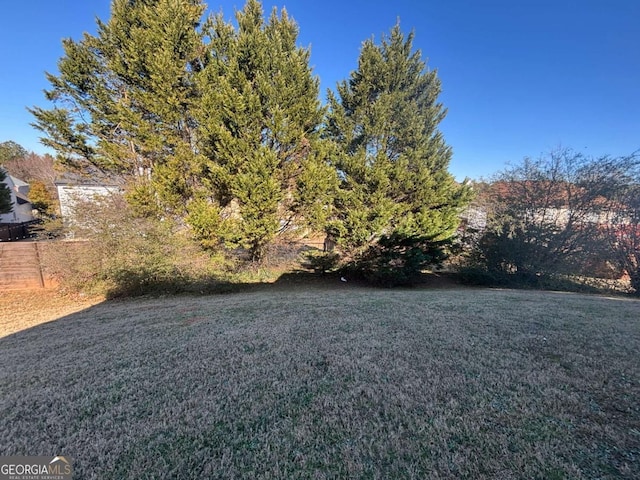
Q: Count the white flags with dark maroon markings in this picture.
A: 0